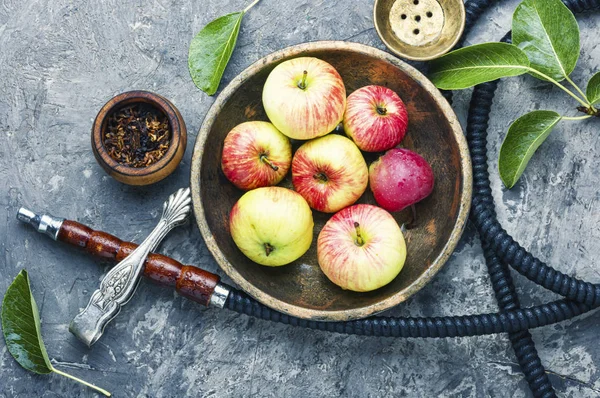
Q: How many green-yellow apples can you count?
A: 1